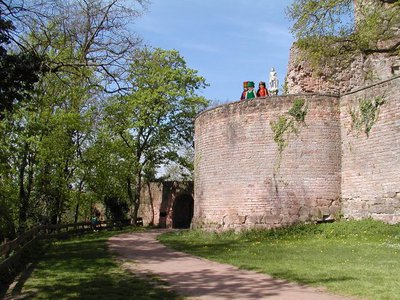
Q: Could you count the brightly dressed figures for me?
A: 3